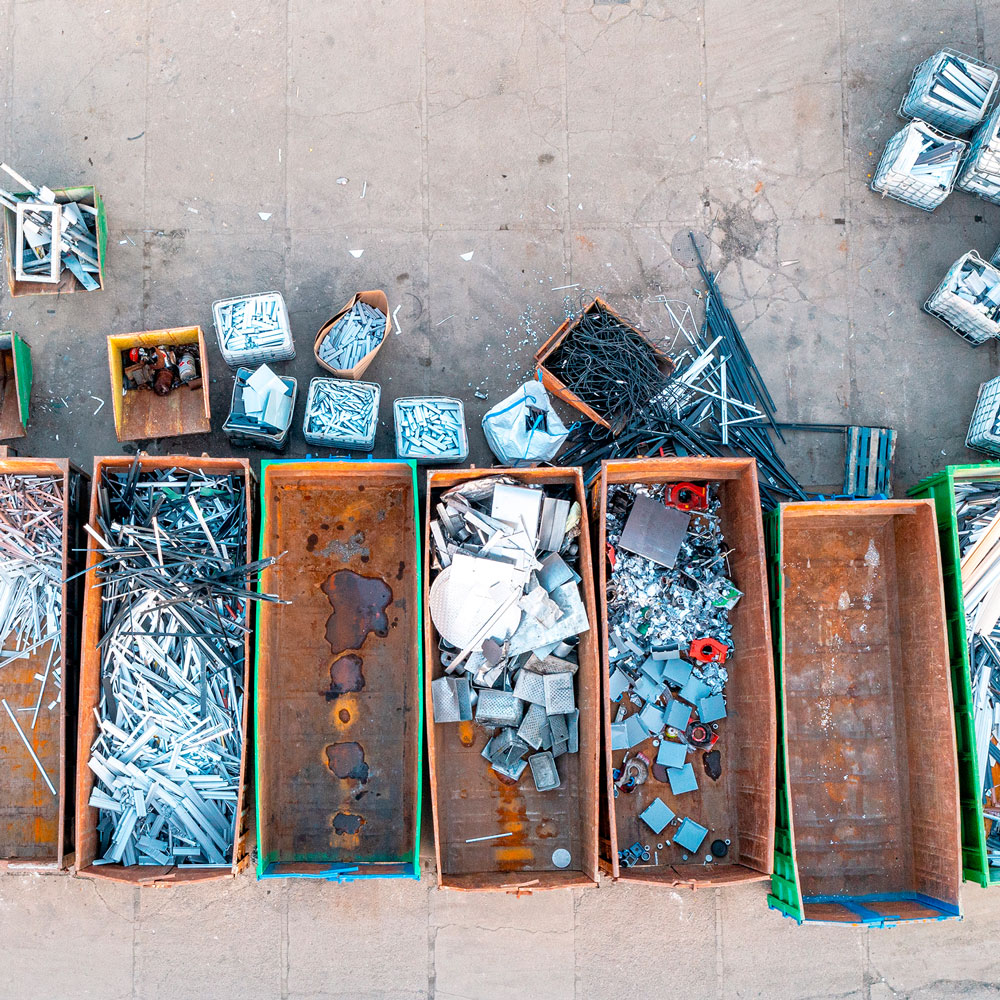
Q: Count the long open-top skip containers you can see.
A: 7